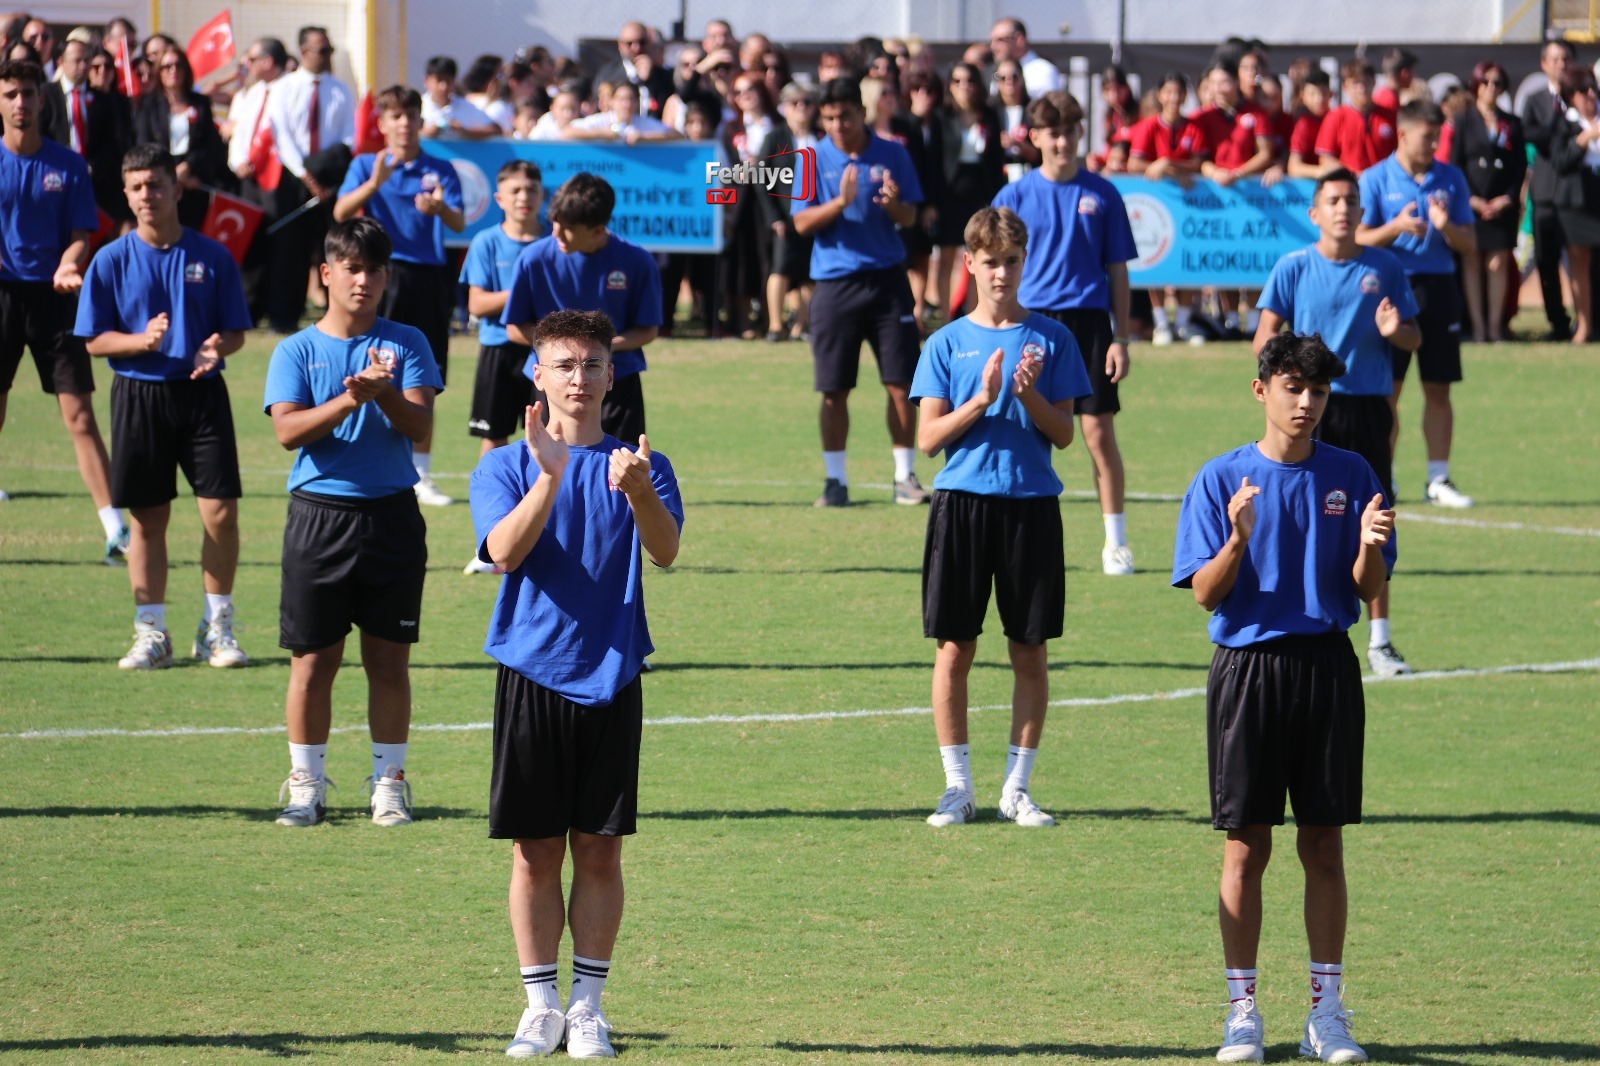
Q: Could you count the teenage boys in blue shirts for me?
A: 13